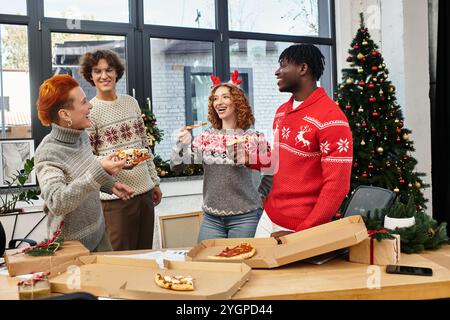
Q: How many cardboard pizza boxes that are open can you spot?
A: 2